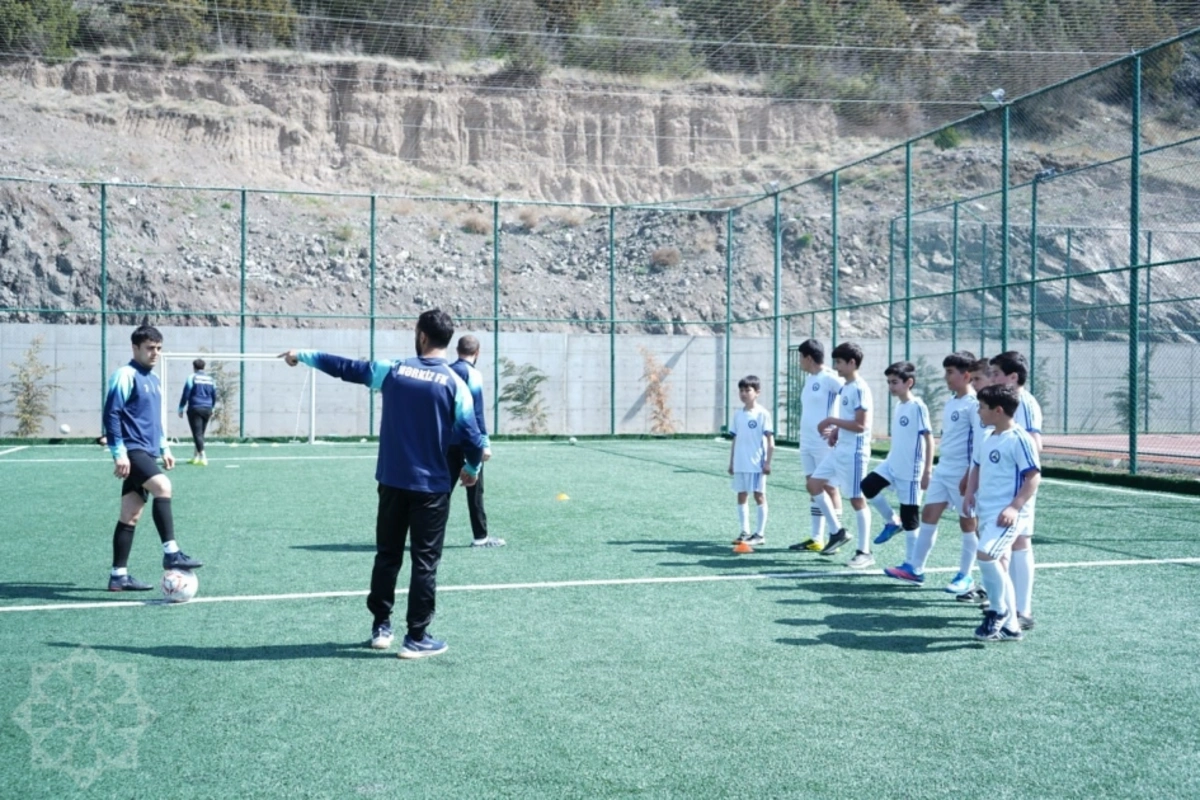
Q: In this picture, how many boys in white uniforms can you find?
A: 8